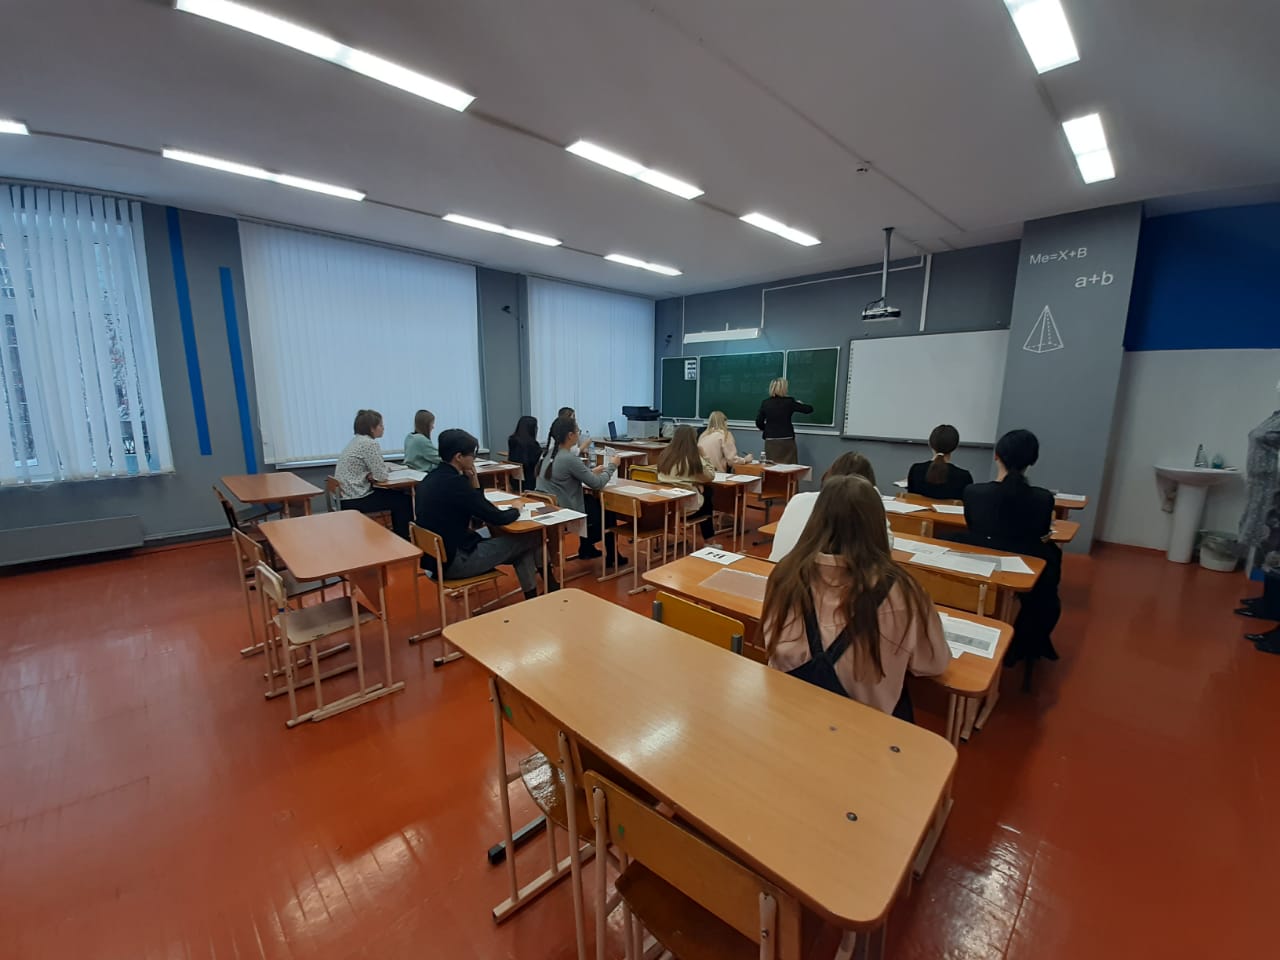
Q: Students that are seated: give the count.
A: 12